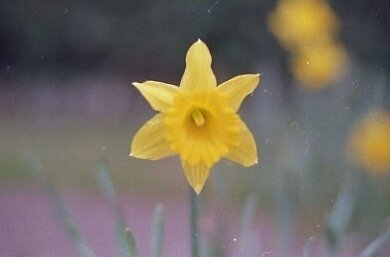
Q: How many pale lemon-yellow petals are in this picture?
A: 6